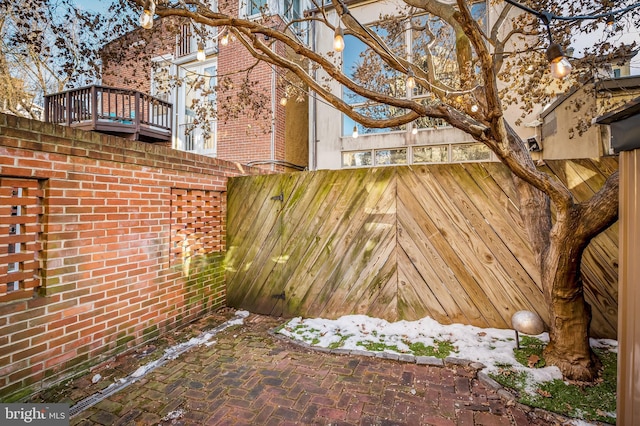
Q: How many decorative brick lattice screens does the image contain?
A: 2